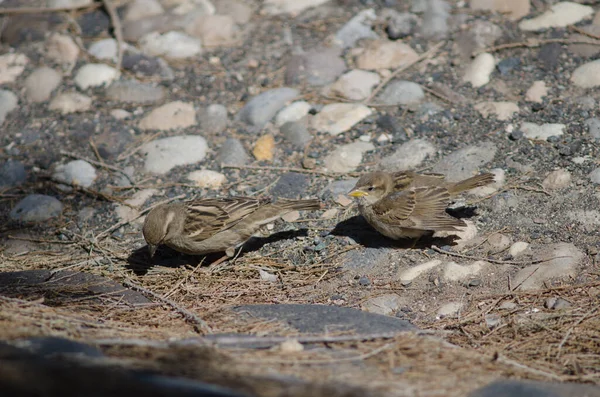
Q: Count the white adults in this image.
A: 0